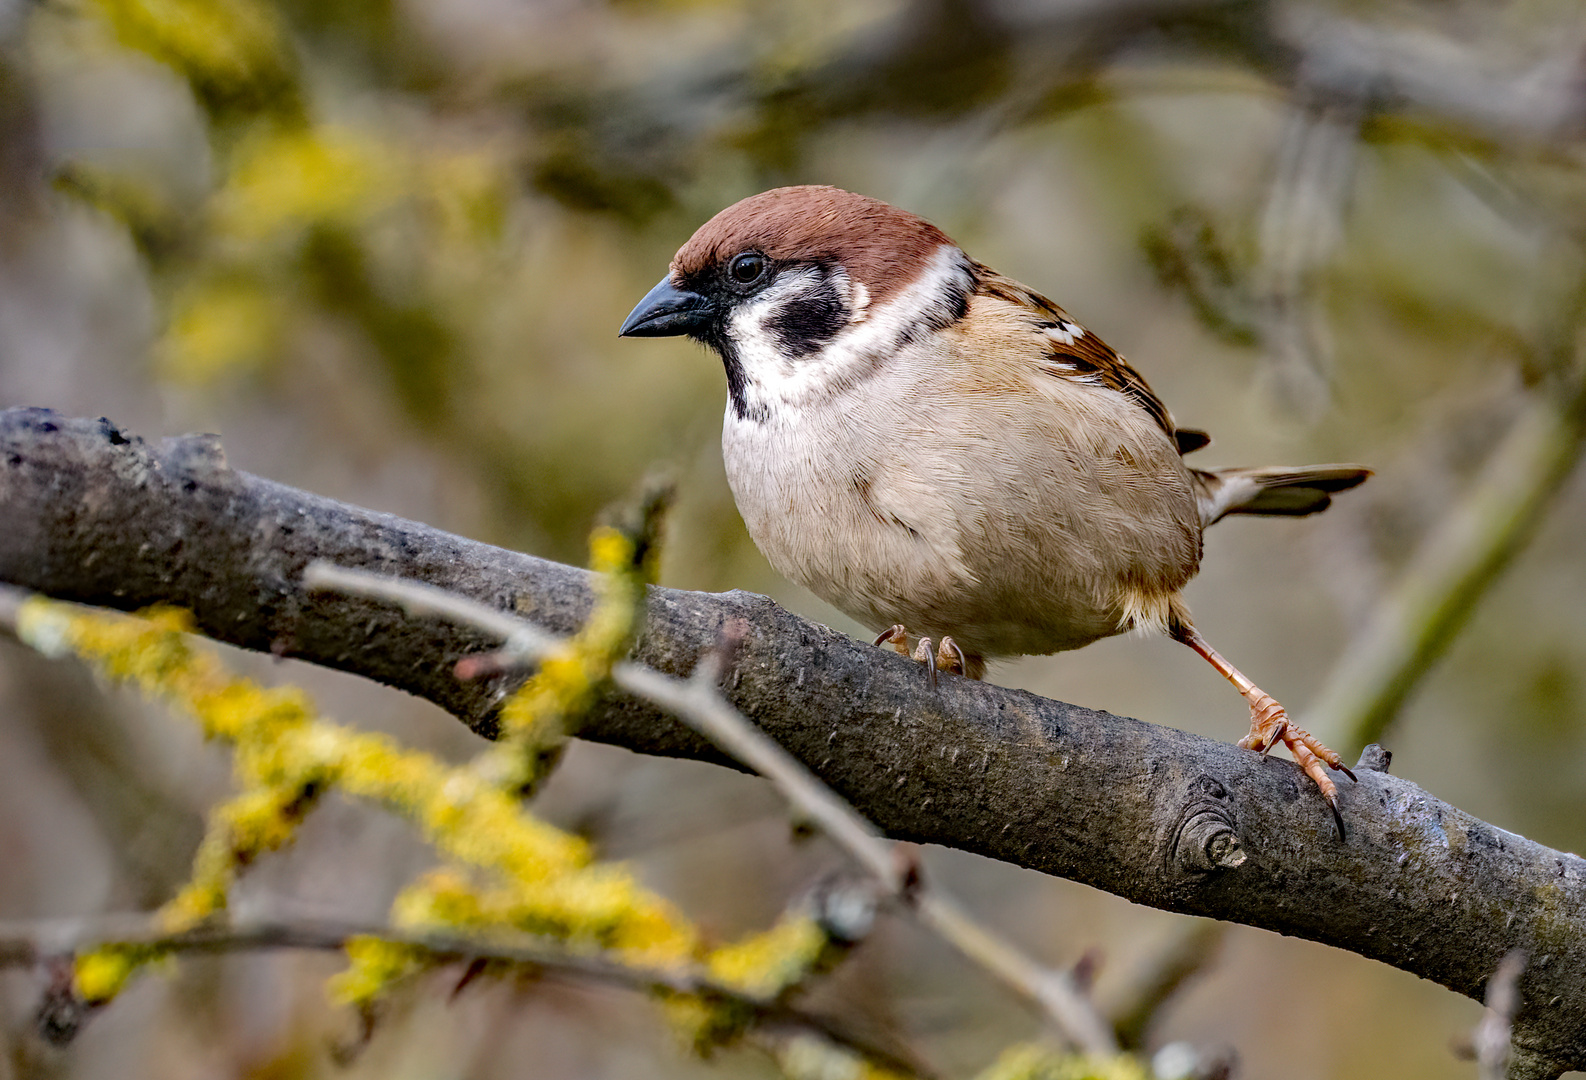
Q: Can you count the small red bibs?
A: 0